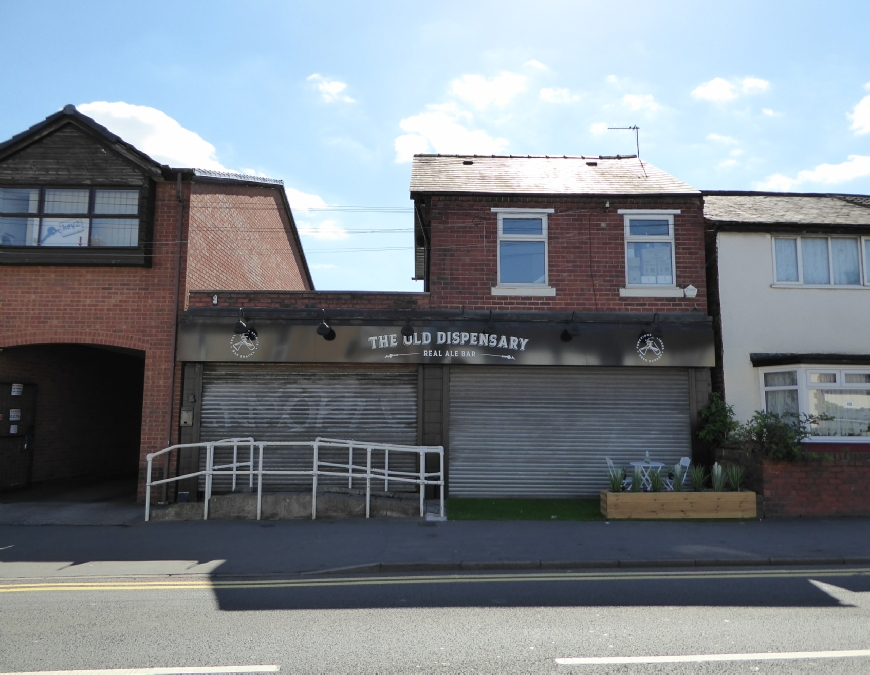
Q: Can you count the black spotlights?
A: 6